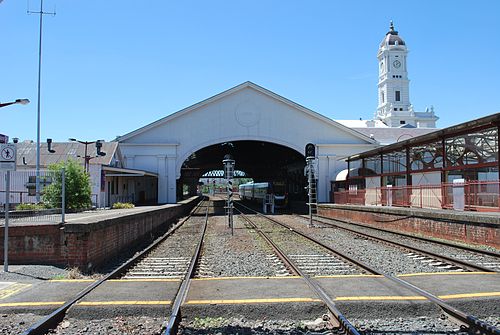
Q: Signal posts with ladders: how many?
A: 2